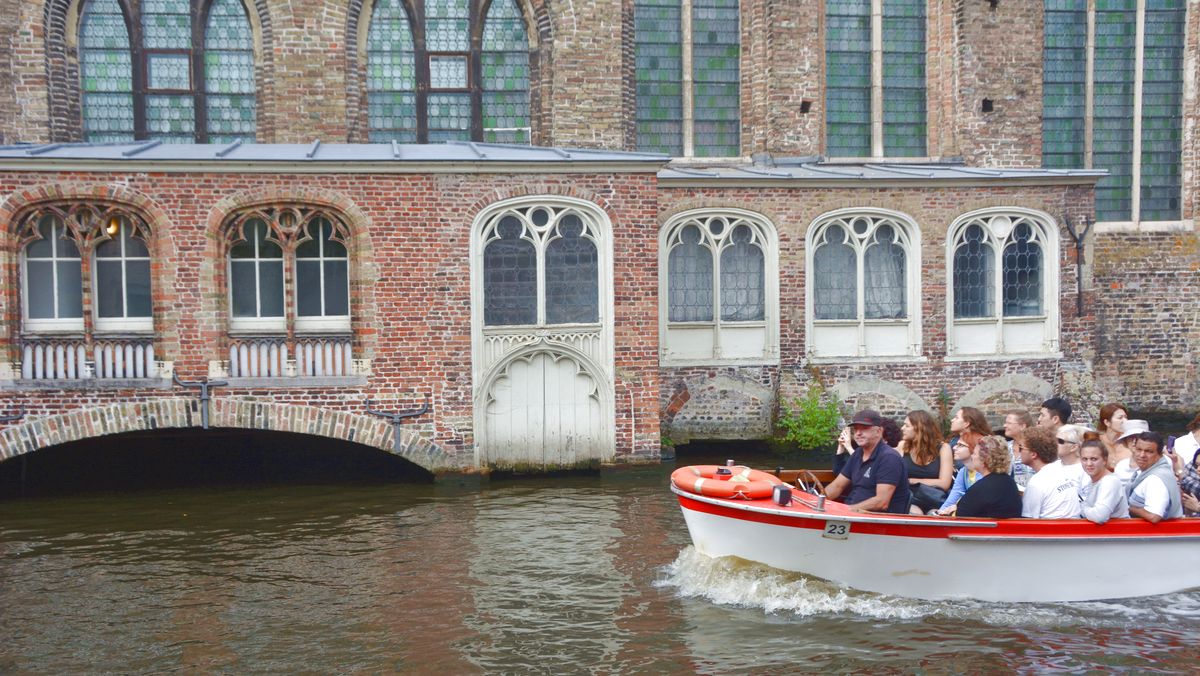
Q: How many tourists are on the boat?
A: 15